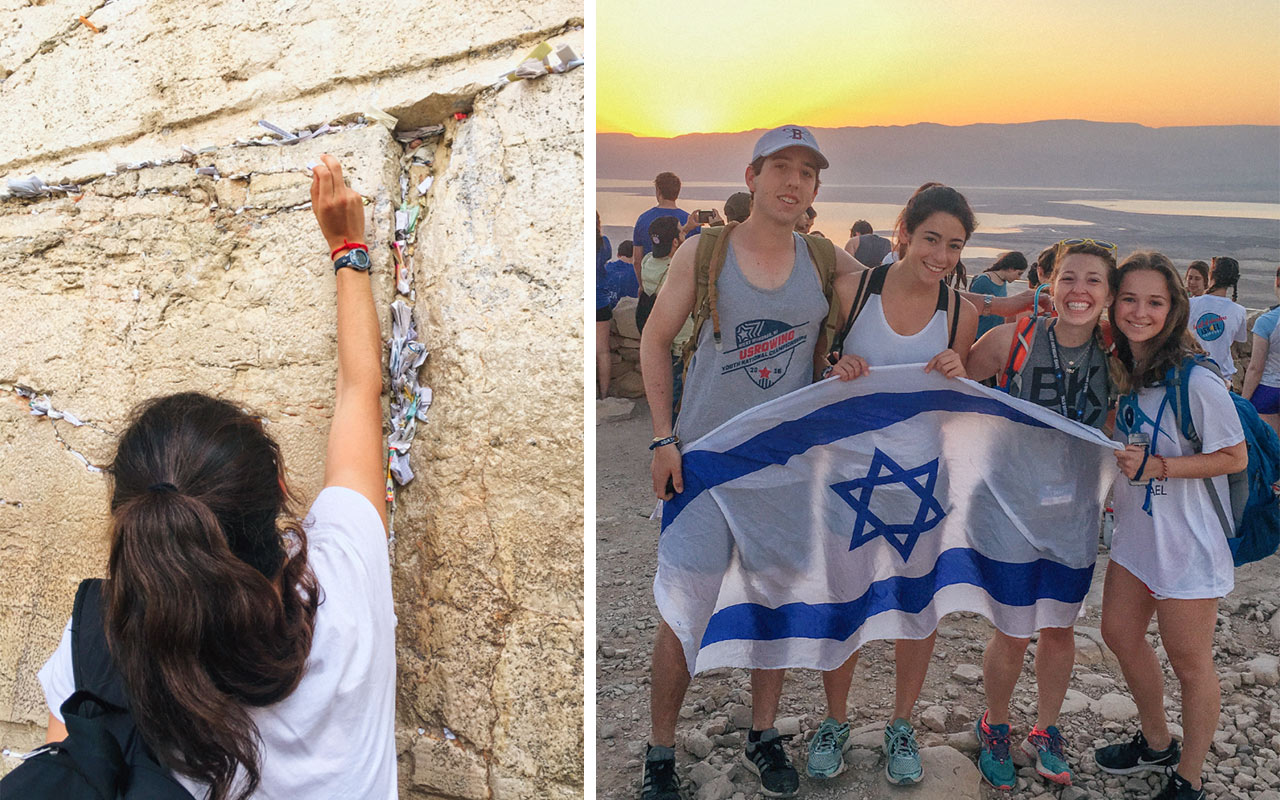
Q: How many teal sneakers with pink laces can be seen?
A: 2